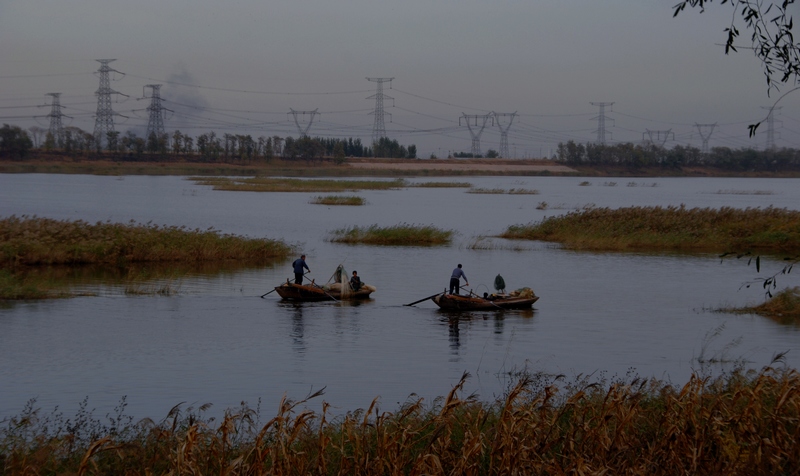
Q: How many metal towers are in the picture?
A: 11